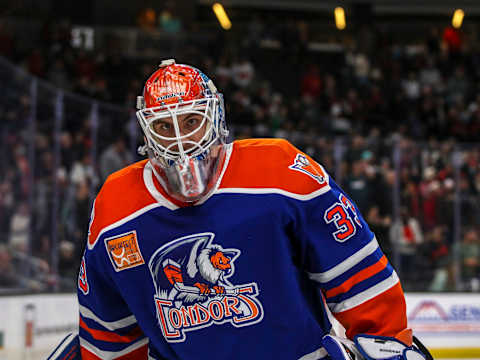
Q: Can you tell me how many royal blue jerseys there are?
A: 1